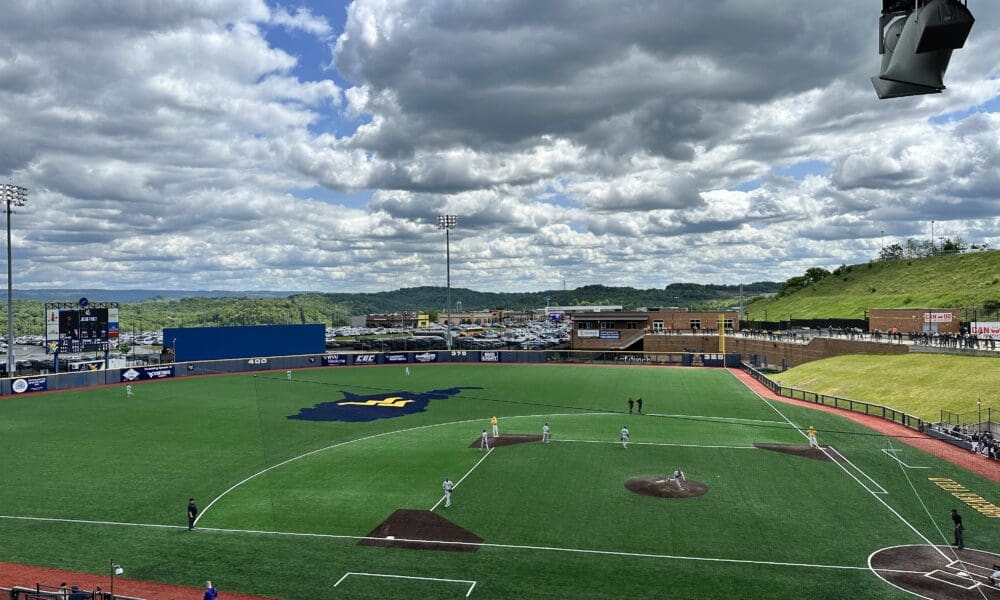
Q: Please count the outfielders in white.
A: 3